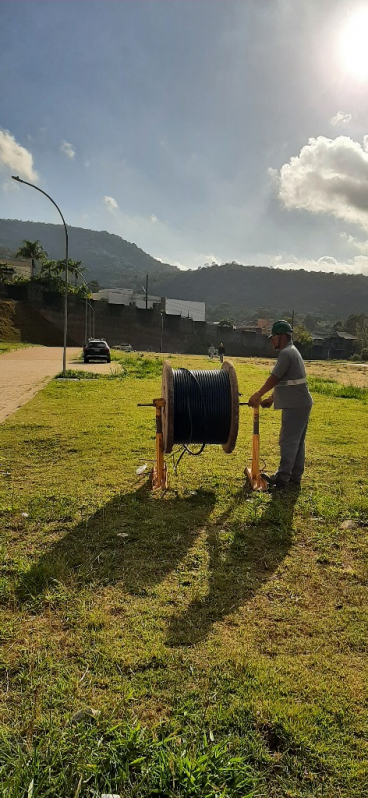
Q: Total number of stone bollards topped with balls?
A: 0